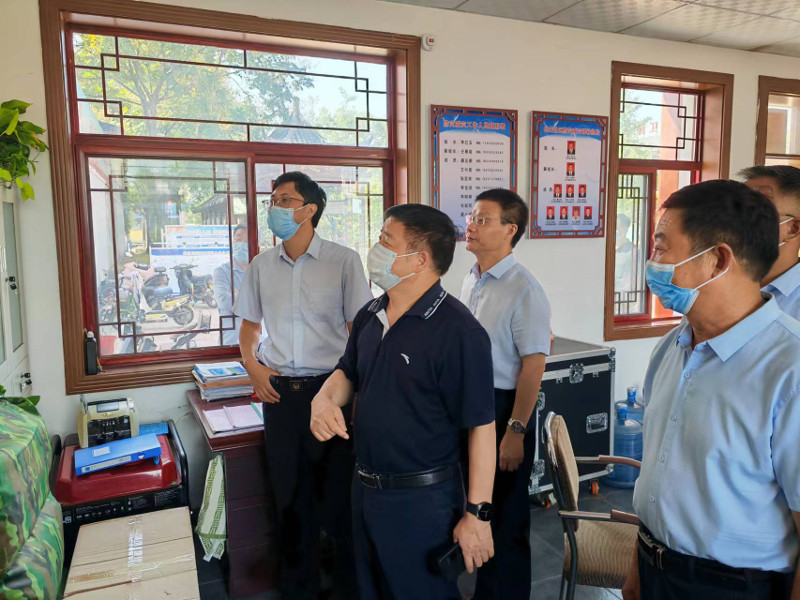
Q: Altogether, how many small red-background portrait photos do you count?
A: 9